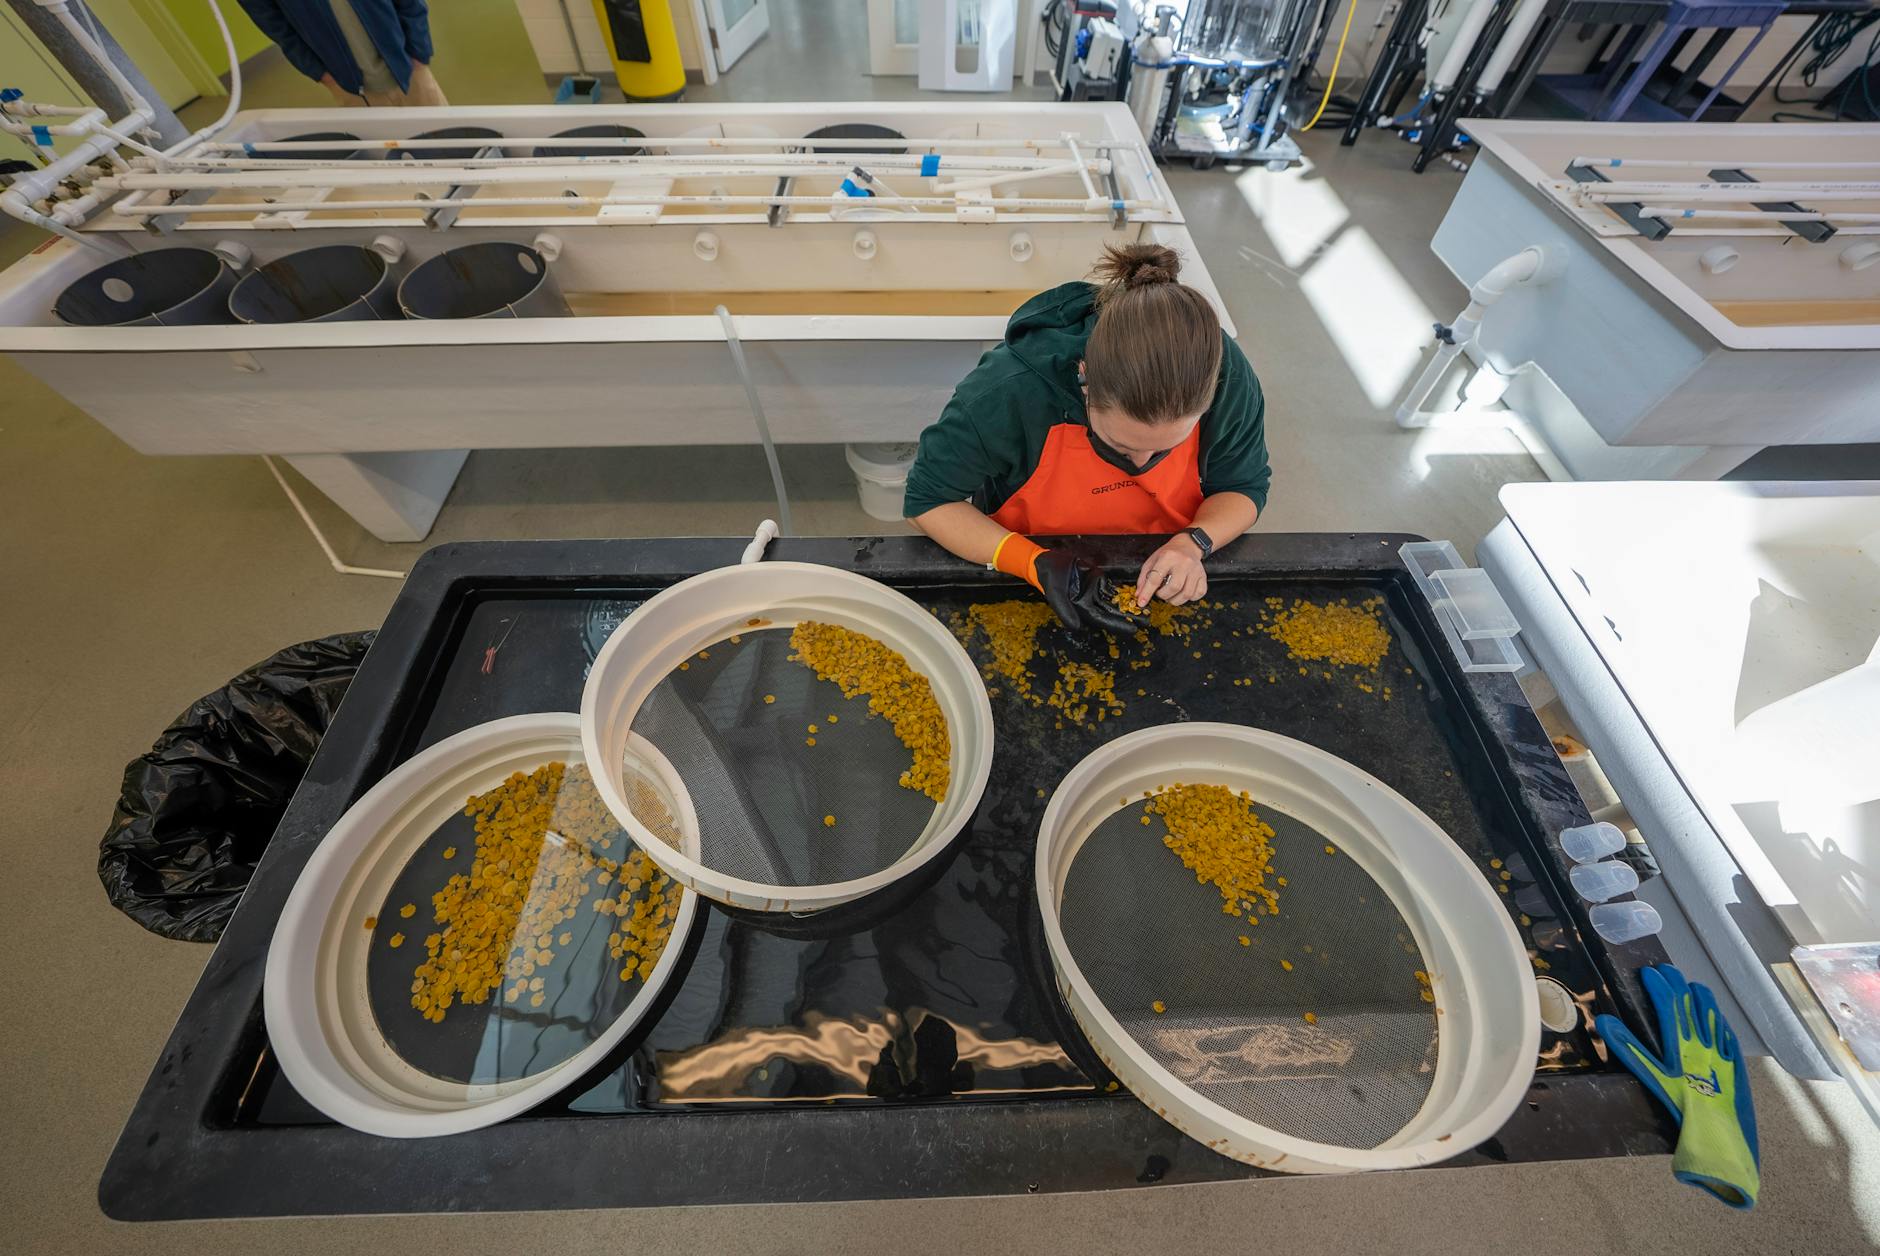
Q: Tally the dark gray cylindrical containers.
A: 7